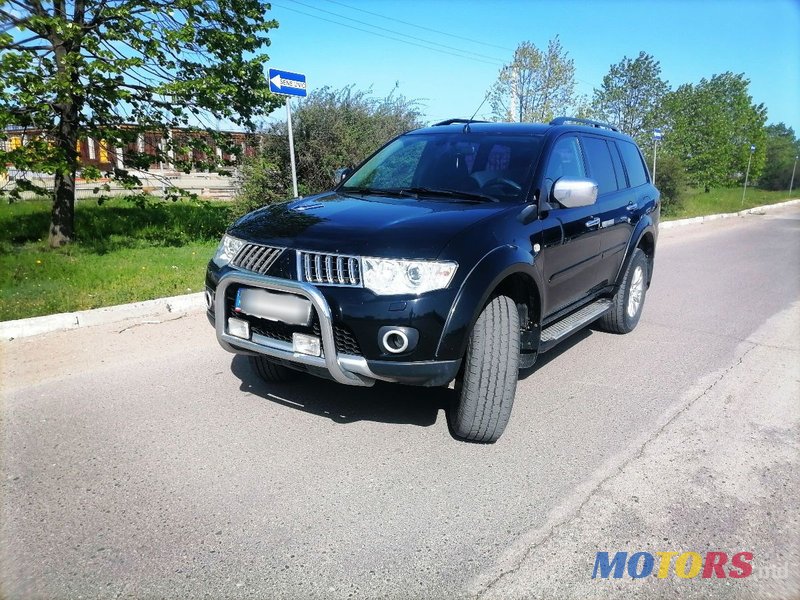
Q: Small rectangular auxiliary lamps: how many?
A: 2